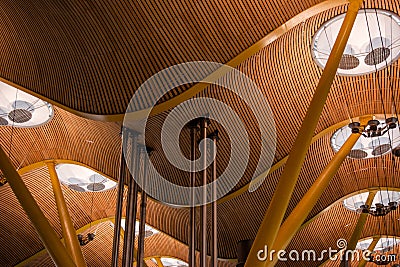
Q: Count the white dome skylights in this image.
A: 8